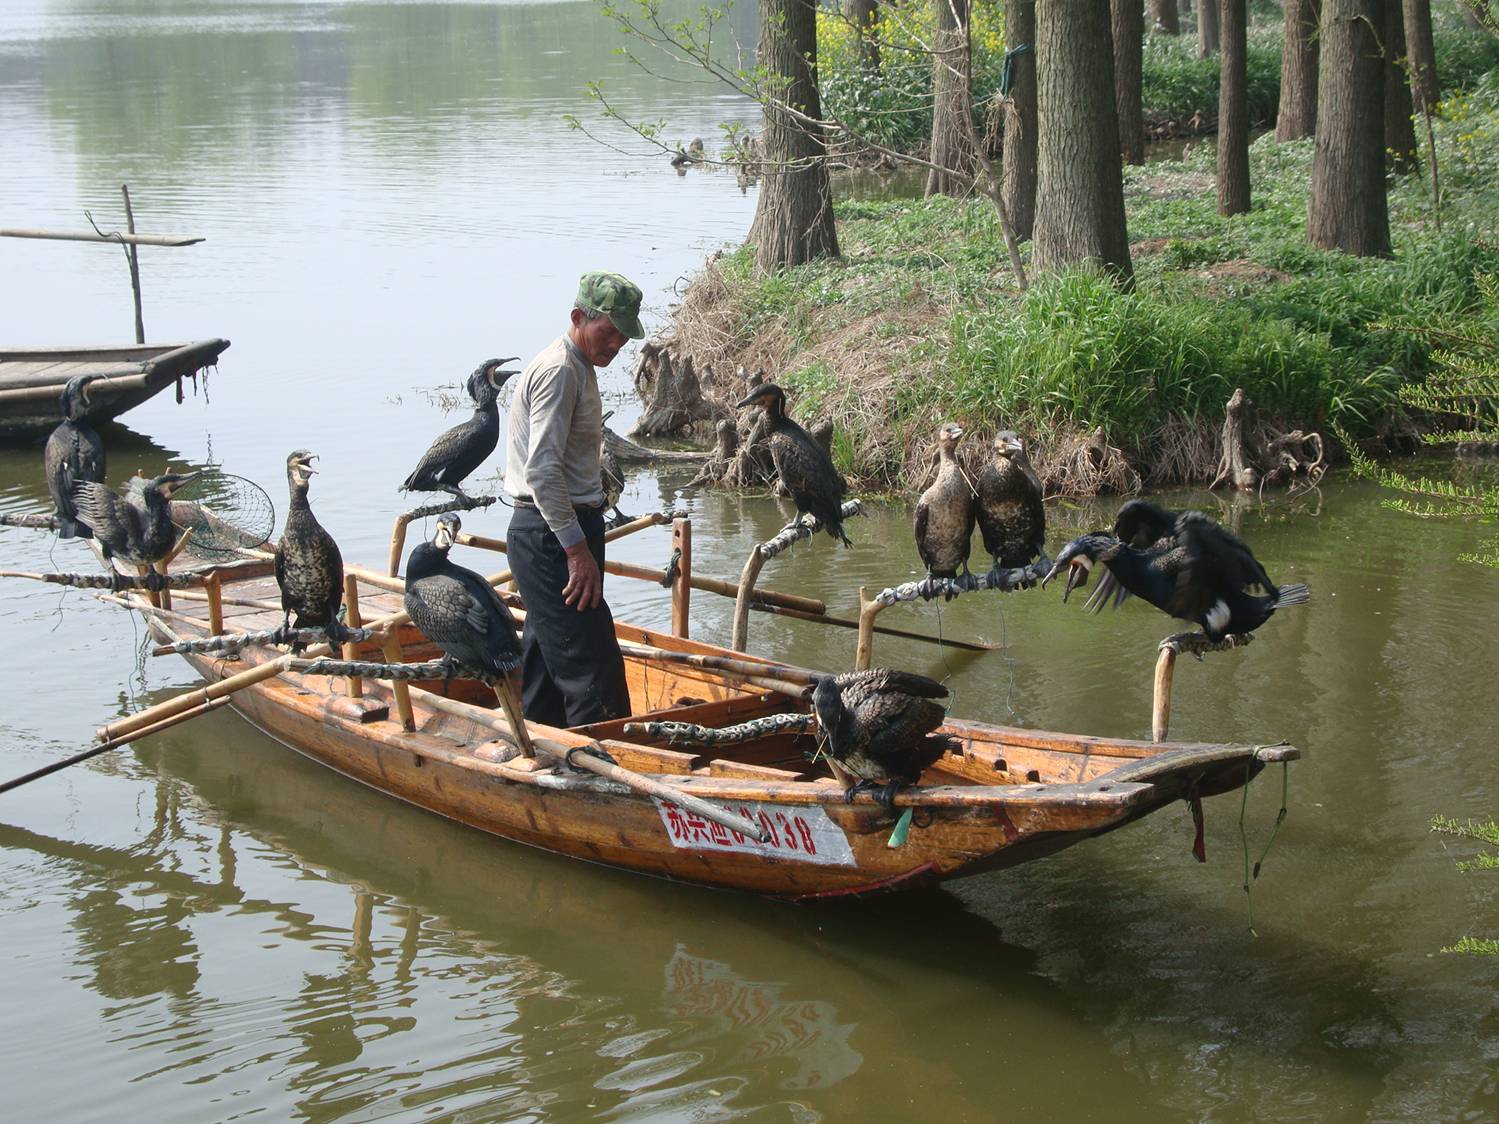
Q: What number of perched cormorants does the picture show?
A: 11